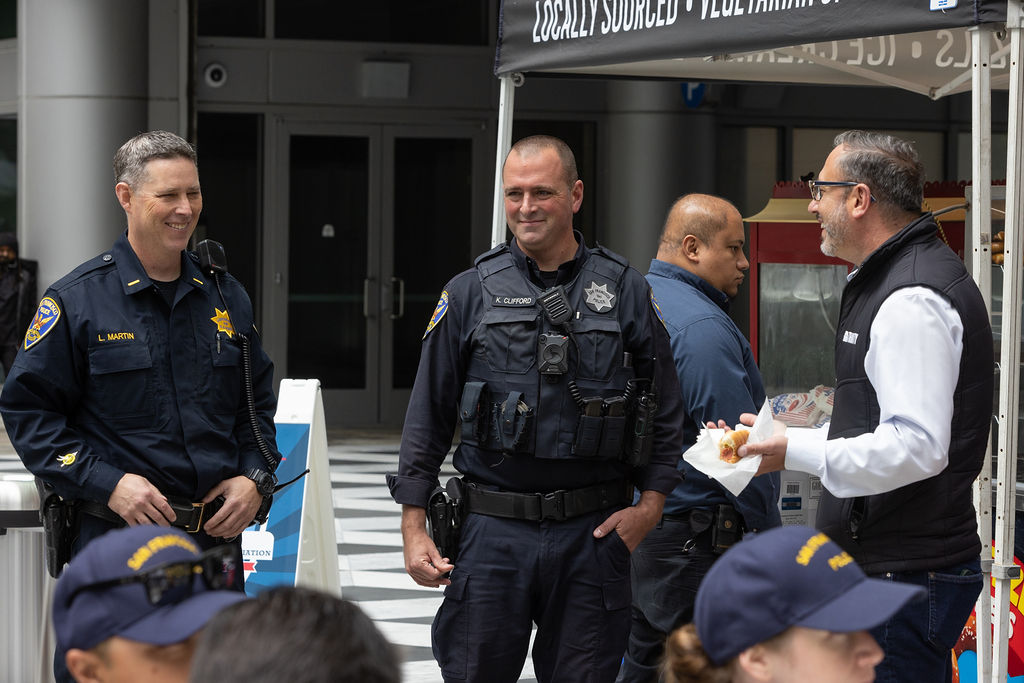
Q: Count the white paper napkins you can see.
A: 1